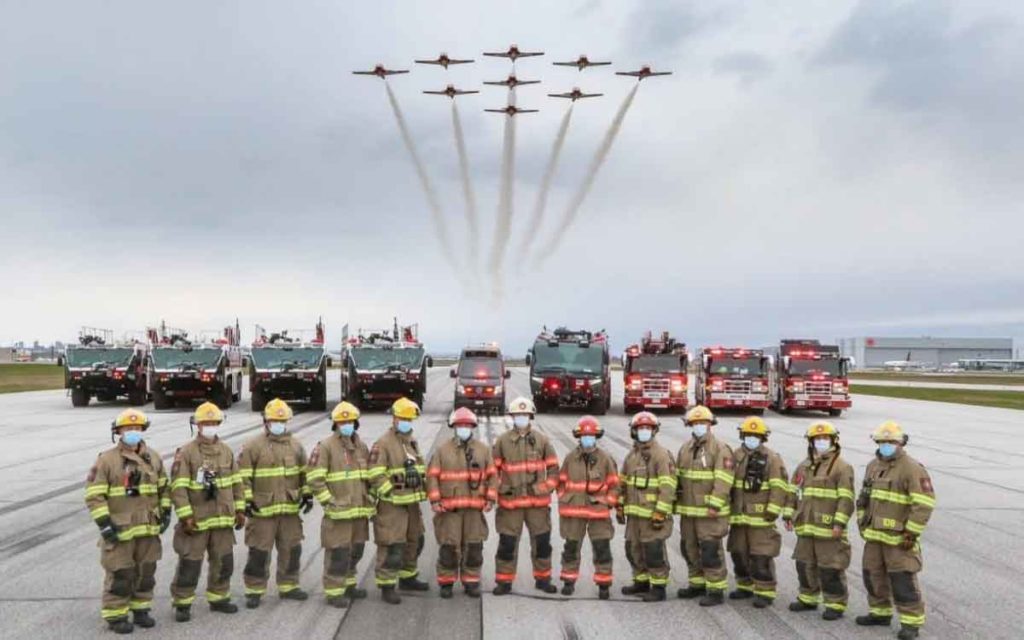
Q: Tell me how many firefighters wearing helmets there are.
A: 13